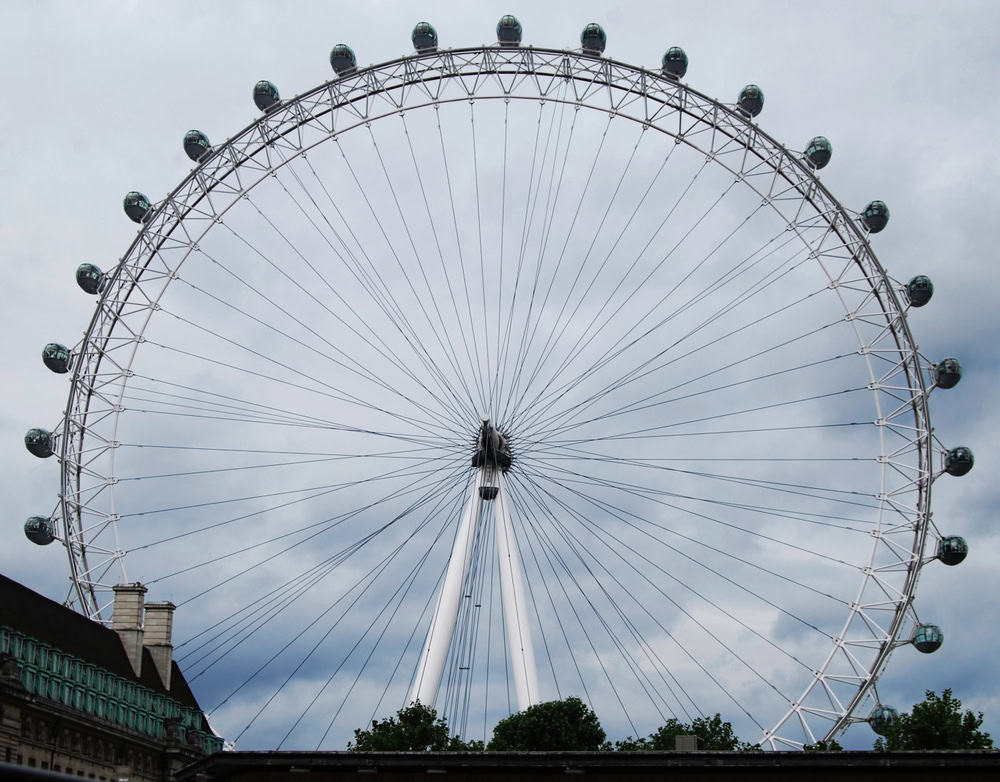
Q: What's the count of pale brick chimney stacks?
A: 2